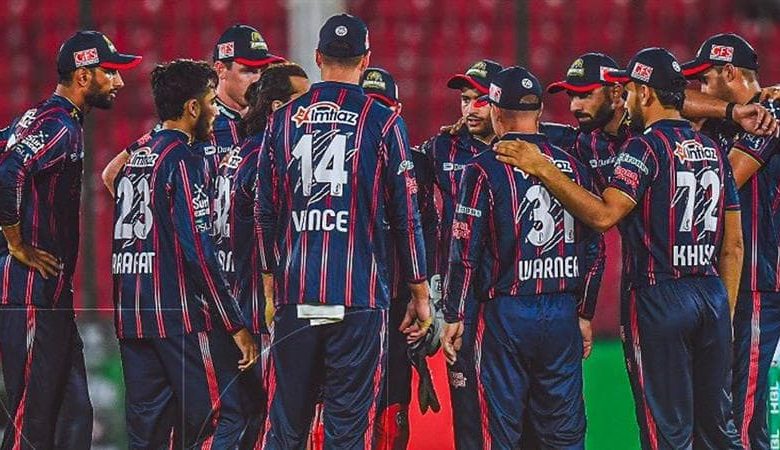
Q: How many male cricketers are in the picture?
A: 11